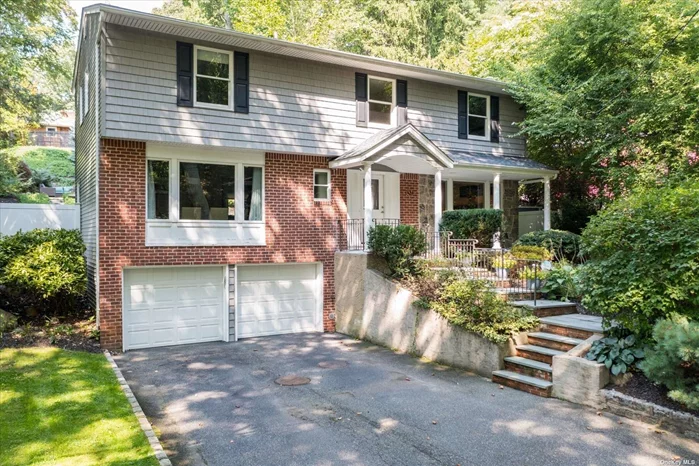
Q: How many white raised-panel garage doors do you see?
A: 2